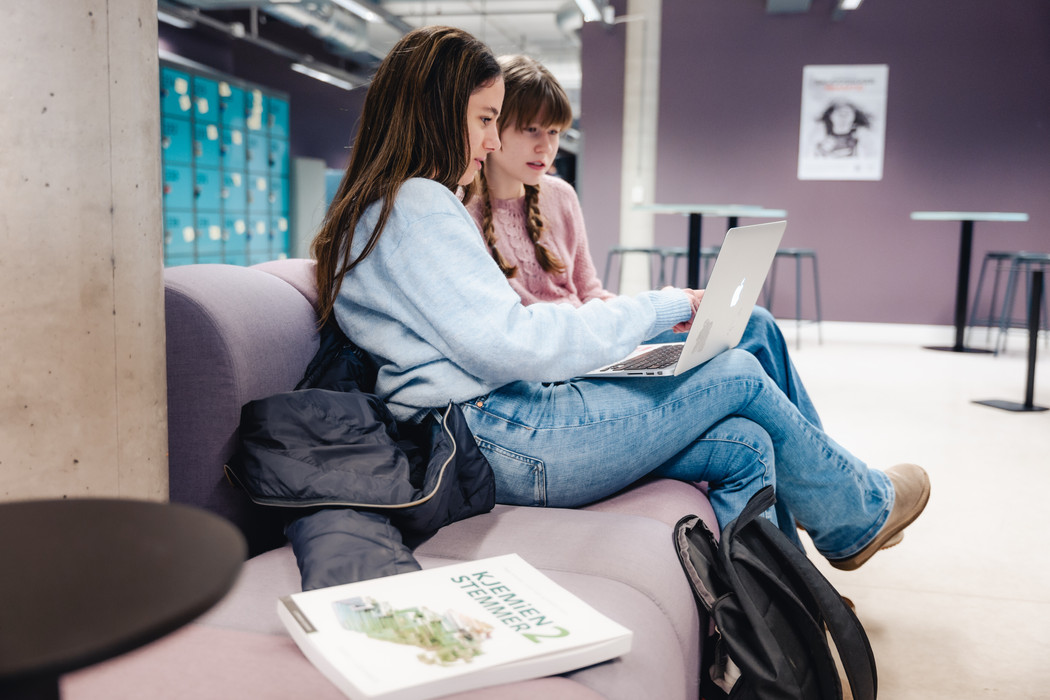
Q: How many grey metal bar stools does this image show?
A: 5